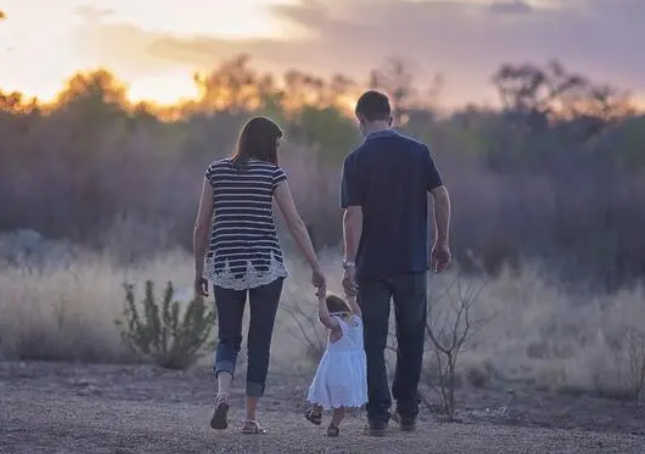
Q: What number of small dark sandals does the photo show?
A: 2